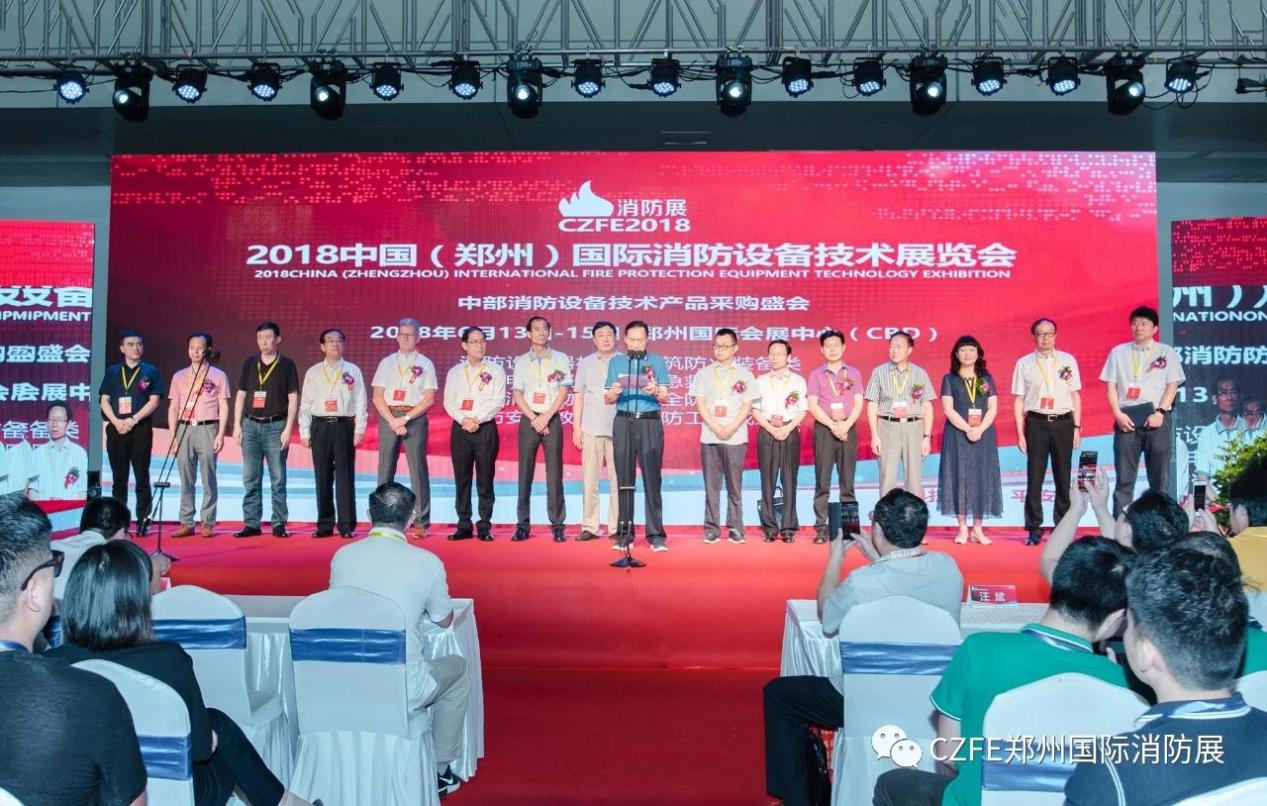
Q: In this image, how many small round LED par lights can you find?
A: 12